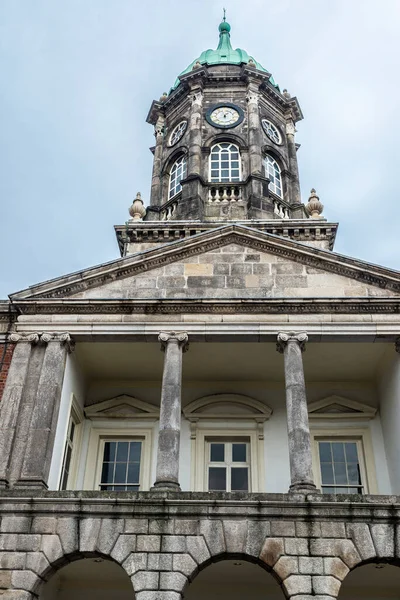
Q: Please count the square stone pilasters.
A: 2